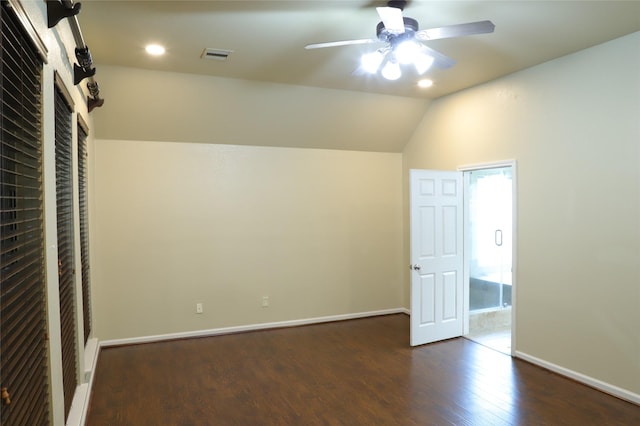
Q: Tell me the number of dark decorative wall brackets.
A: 3